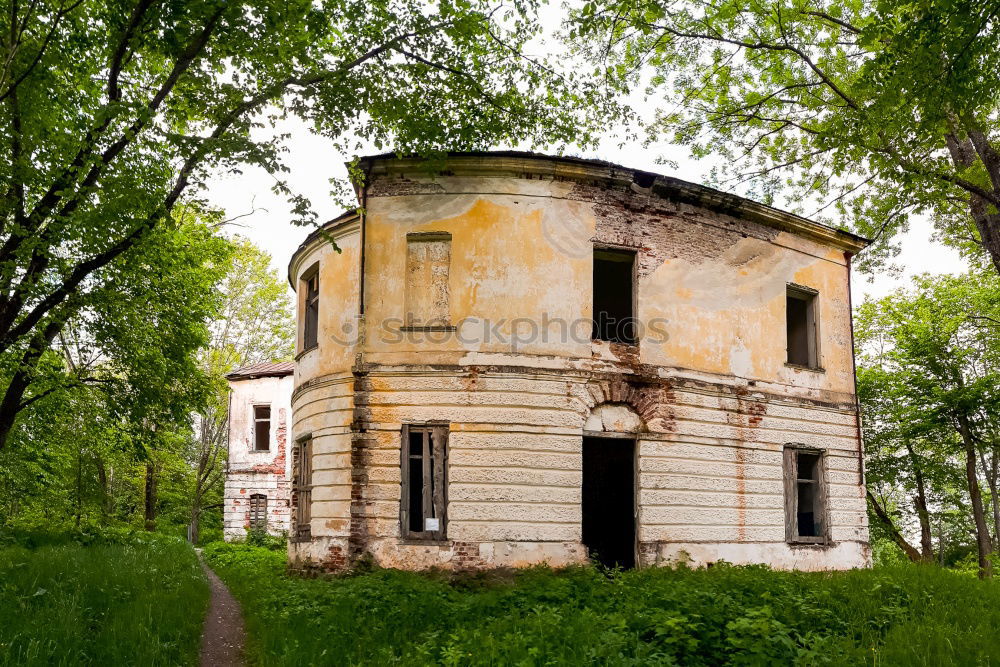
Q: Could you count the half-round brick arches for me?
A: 1